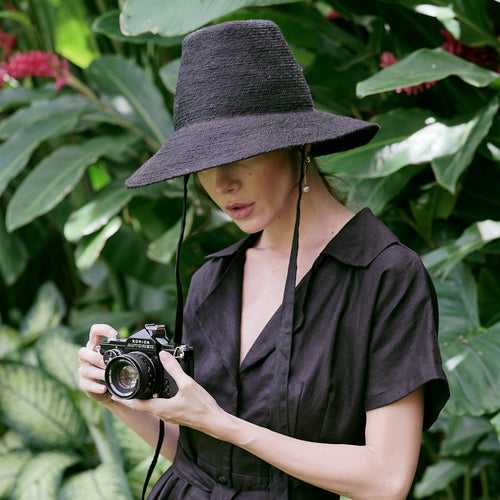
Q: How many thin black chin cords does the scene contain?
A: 2